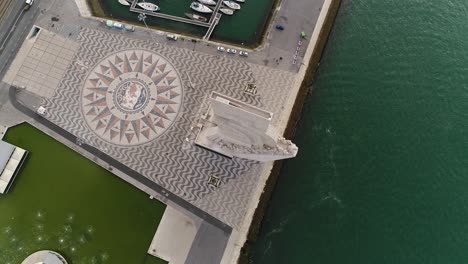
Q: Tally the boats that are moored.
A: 8